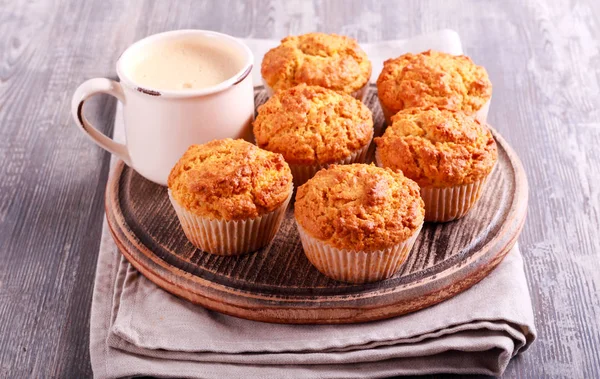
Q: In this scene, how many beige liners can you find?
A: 6